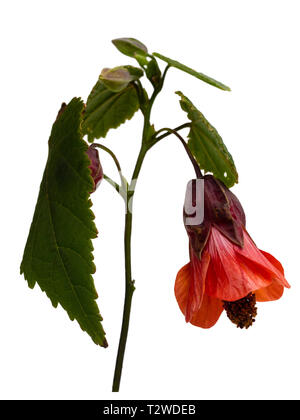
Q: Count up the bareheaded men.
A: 0